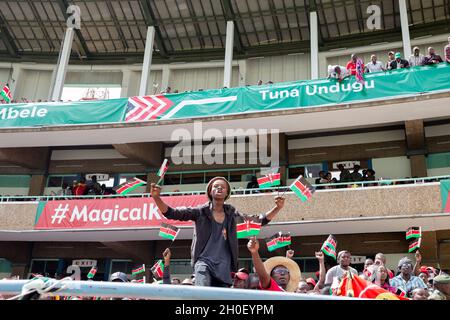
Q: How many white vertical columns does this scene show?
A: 5